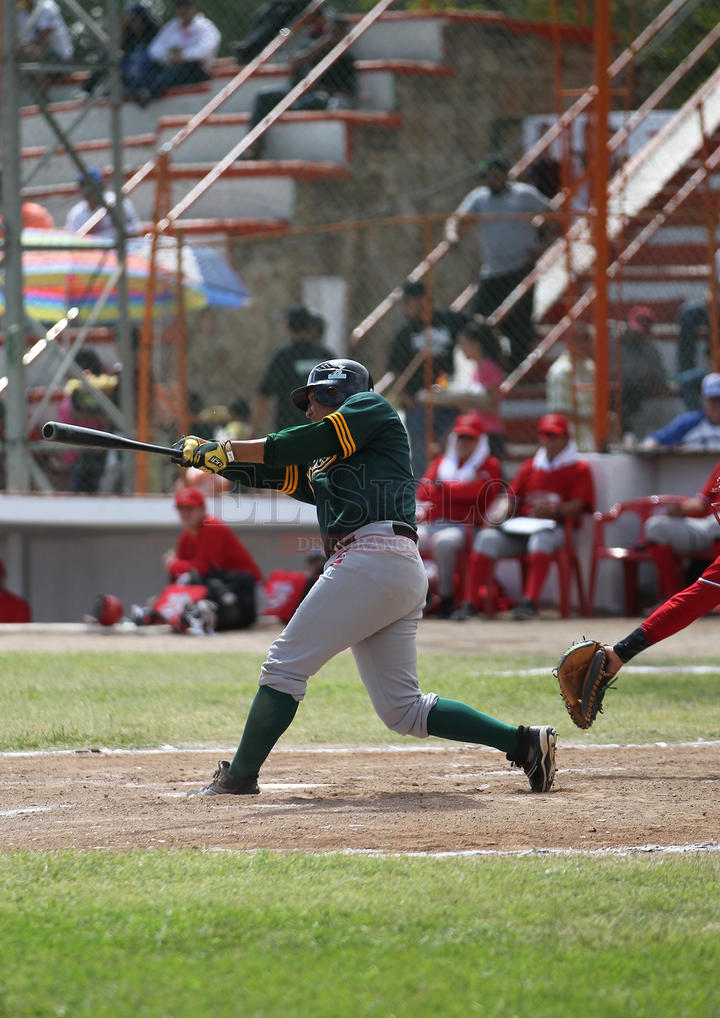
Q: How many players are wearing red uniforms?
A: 6